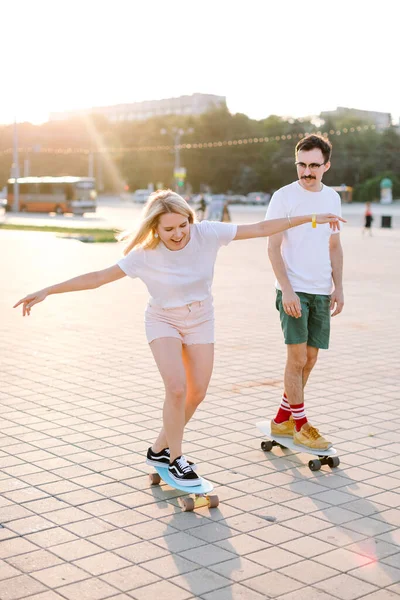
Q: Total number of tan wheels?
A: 3